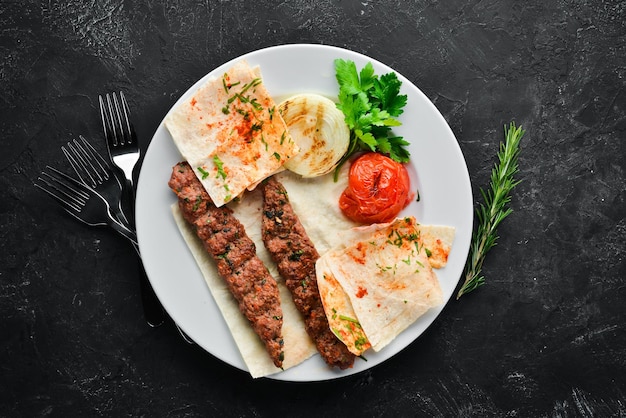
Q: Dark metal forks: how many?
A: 3